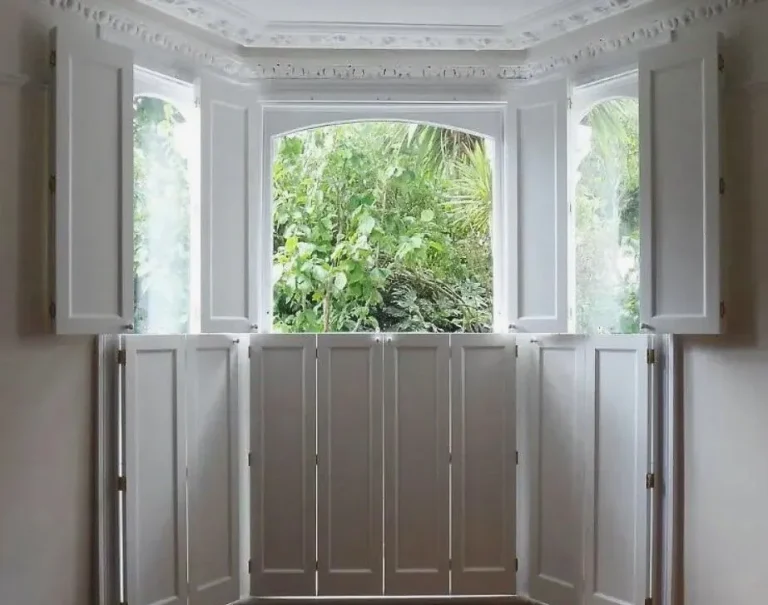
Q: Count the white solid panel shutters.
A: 12